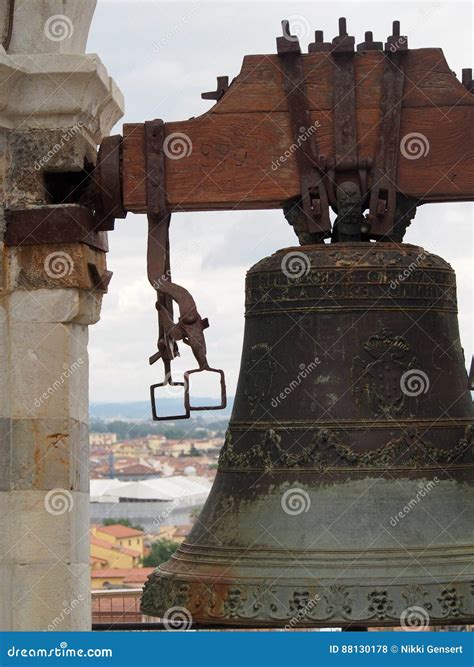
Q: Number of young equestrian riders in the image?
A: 0